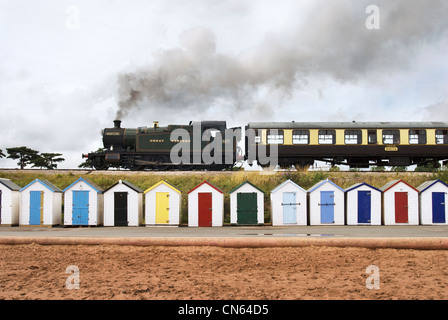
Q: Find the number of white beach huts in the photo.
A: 12